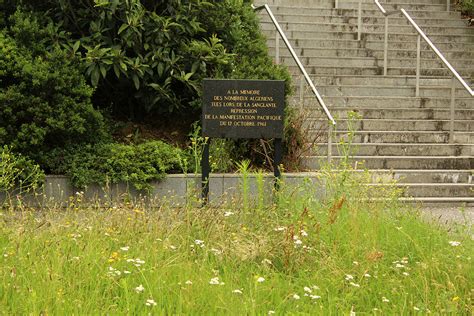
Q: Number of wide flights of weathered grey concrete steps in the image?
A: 1